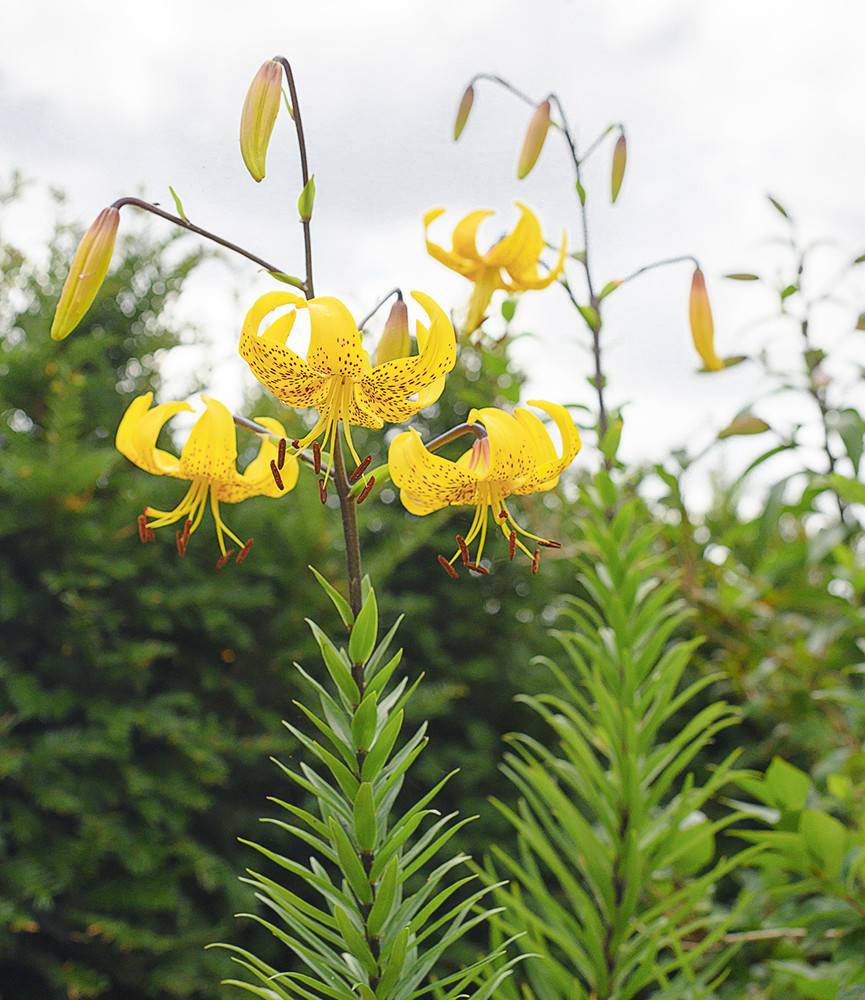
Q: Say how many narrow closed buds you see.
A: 7